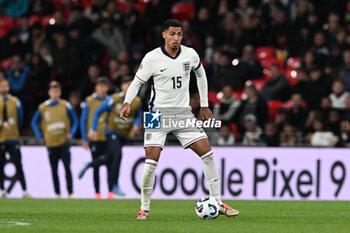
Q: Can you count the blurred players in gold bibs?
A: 4